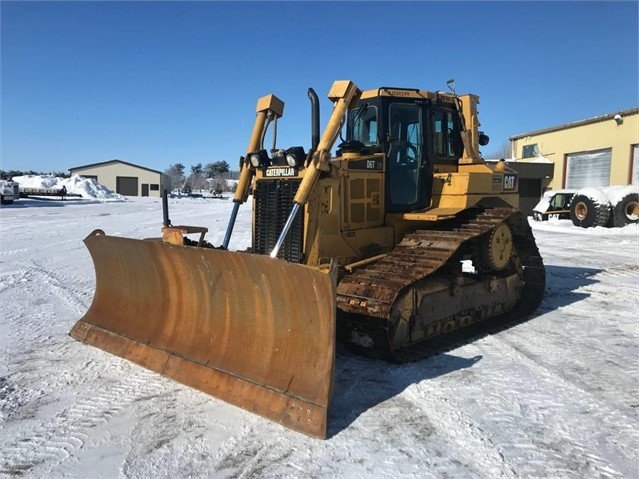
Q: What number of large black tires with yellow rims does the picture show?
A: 2